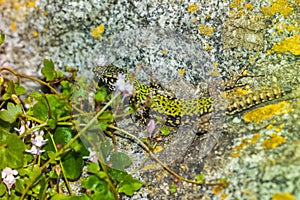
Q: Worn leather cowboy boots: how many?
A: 0